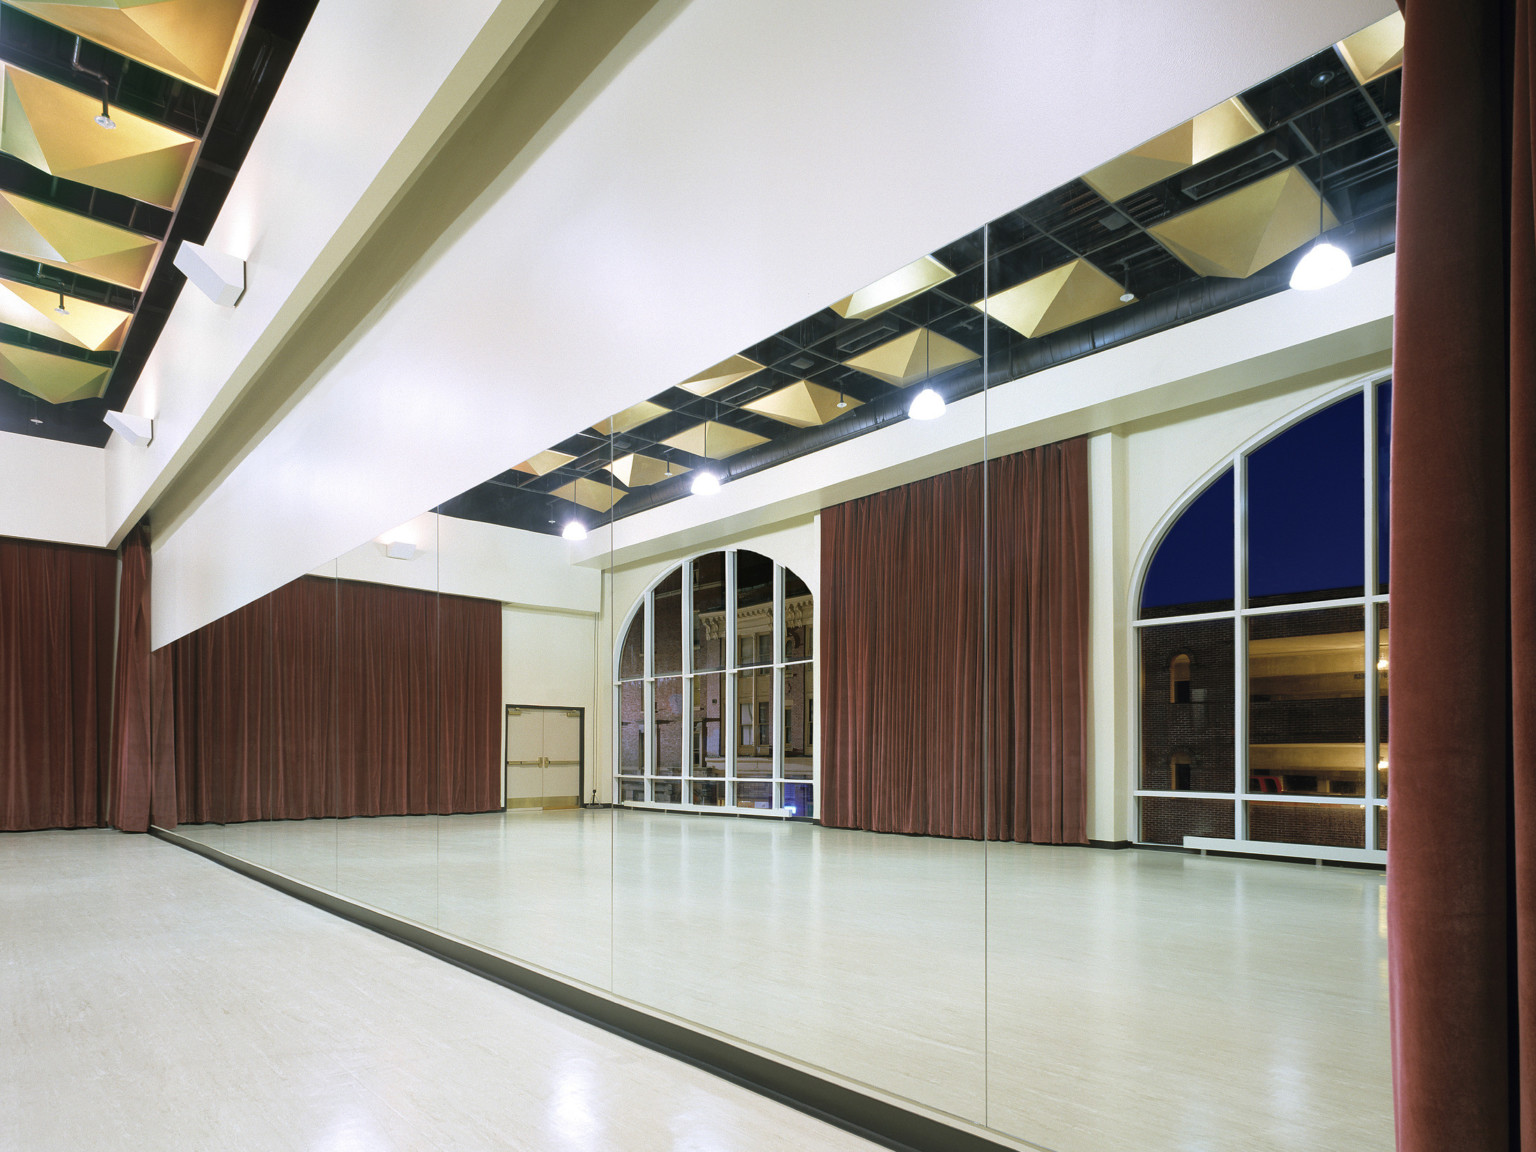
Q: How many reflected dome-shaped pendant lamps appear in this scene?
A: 4